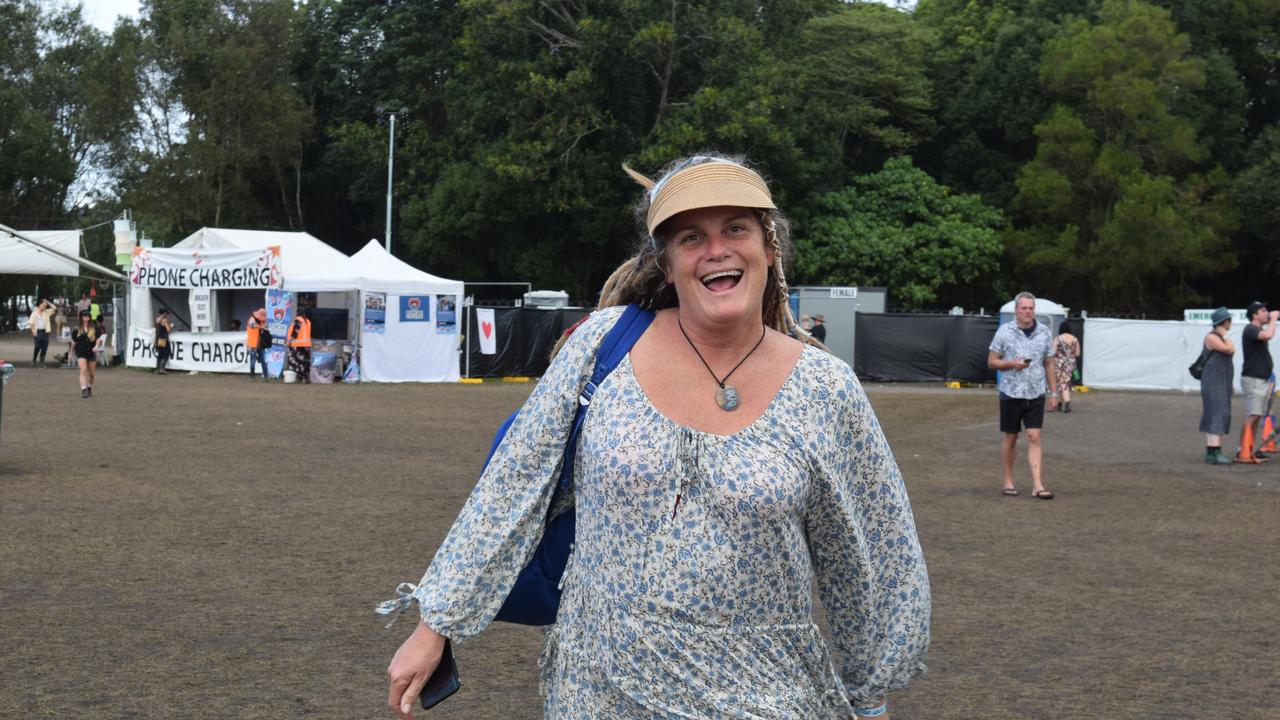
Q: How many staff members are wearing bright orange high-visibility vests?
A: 2